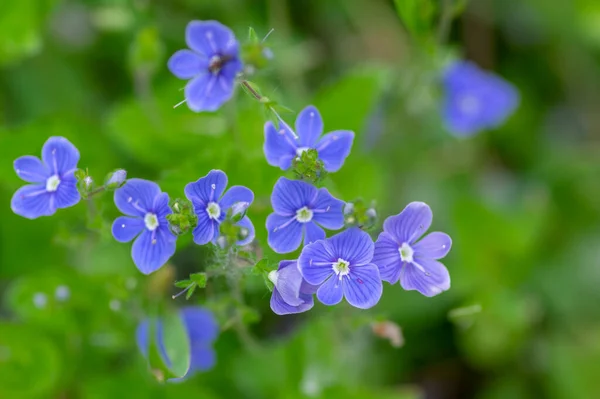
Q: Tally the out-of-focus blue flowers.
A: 2